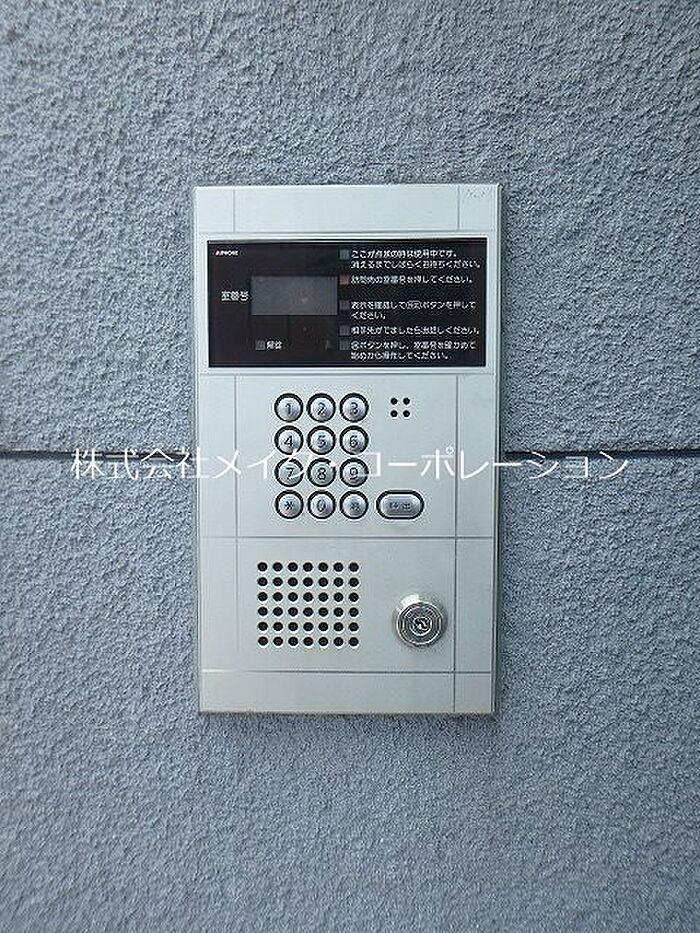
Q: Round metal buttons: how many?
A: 12